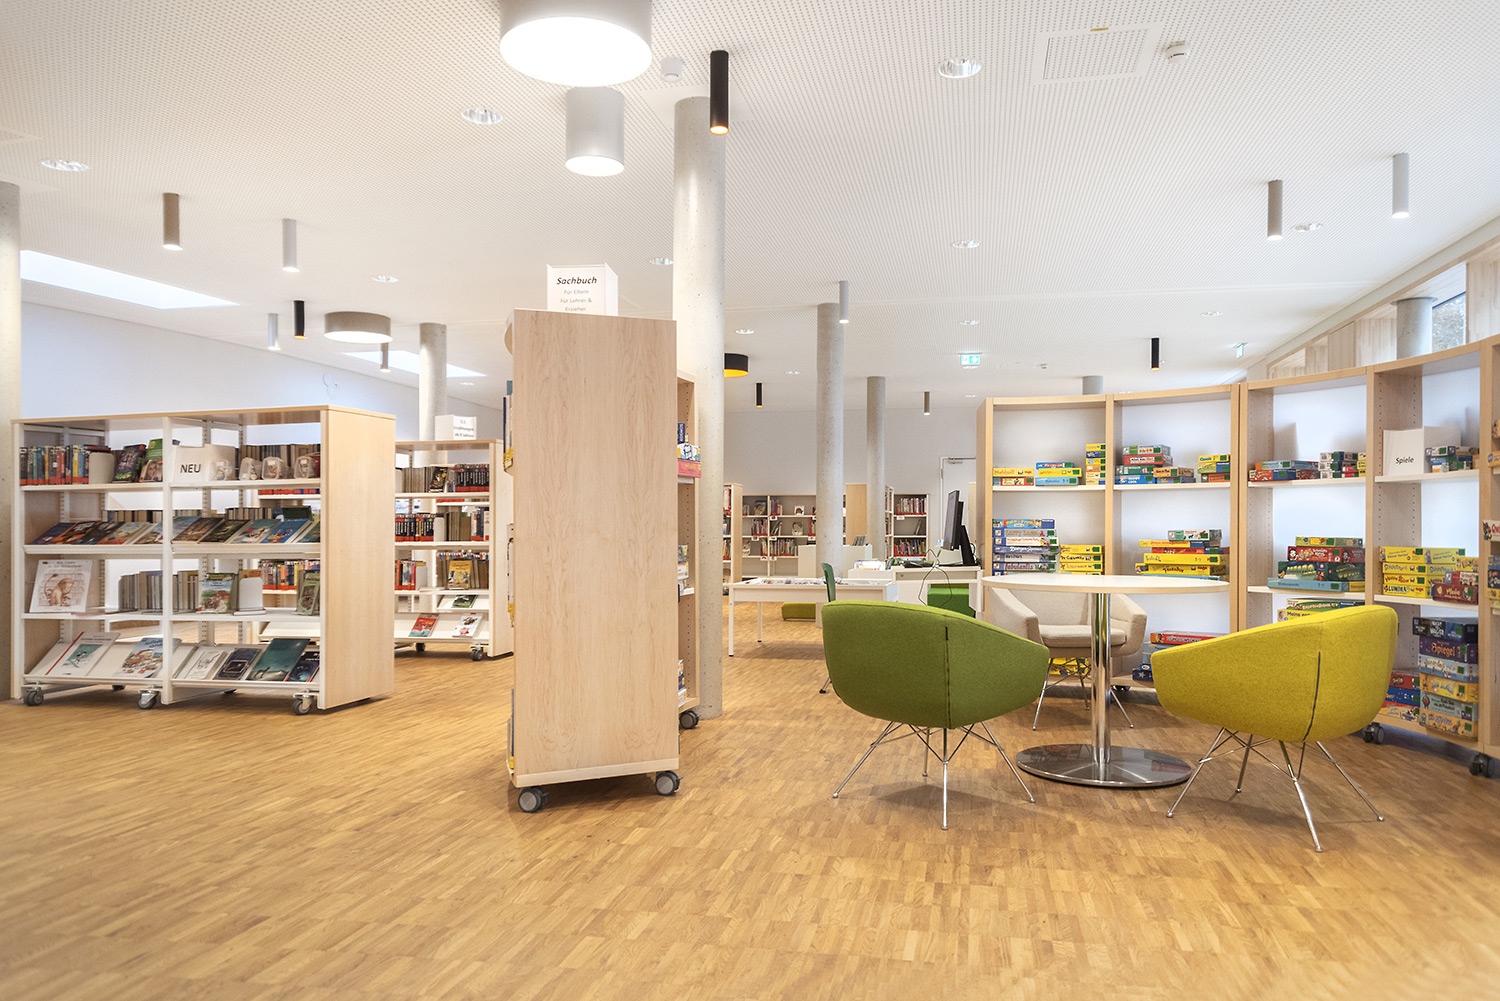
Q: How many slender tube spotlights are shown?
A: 12